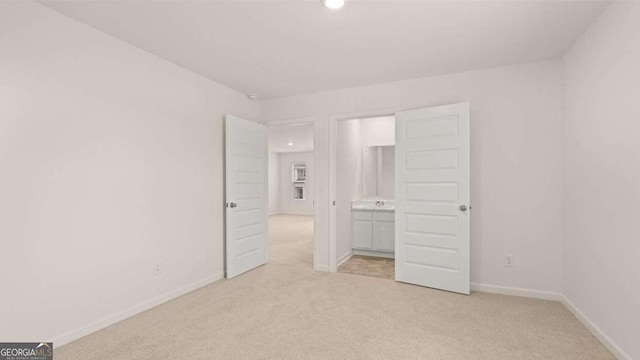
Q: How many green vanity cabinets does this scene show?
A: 0